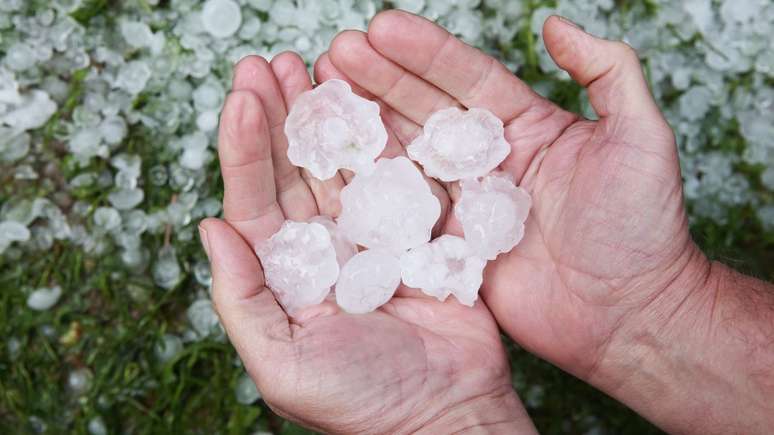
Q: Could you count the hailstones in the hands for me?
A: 8